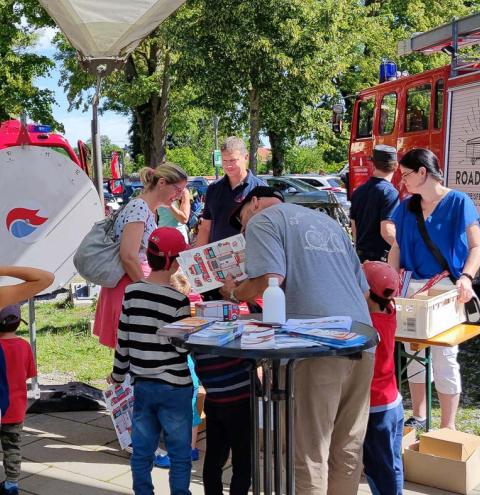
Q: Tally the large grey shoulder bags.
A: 1